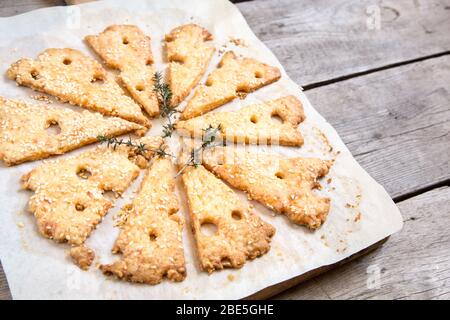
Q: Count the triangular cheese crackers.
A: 10